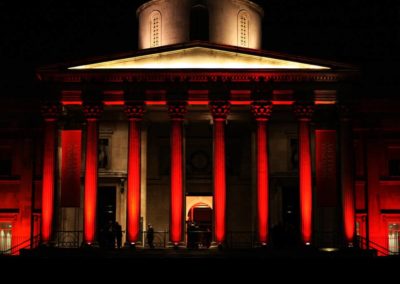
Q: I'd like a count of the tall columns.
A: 8